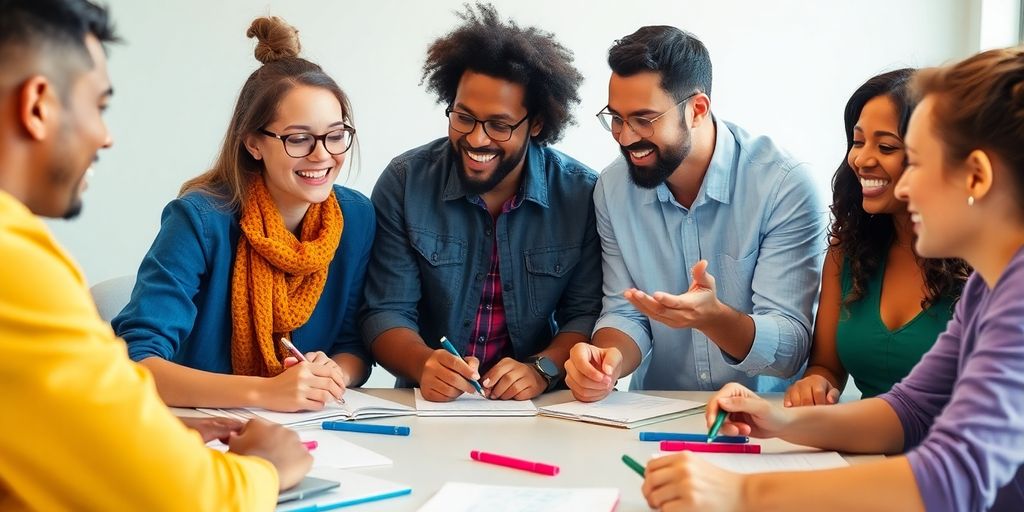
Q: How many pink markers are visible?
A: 3